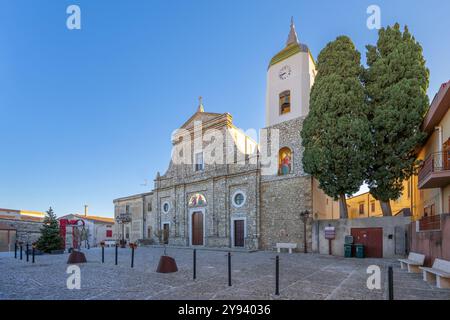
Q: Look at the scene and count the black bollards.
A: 11